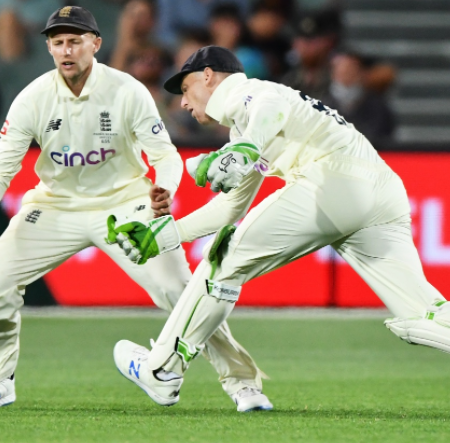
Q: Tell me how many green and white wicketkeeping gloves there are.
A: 2